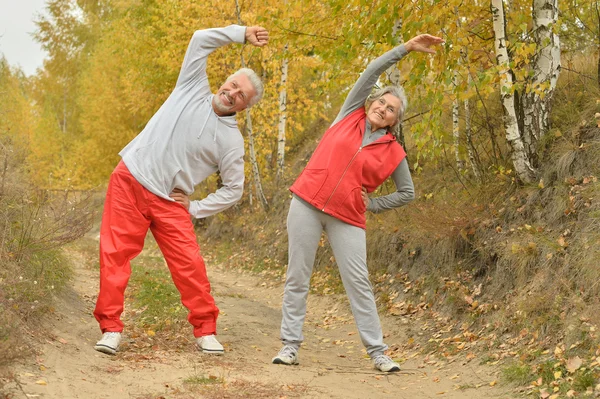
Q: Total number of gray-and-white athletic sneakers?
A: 2